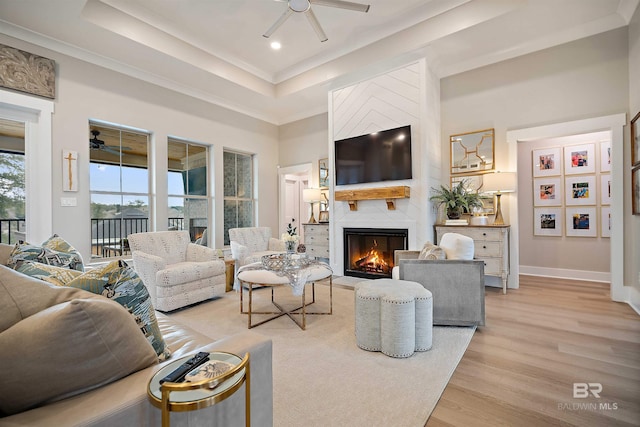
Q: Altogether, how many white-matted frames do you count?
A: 9